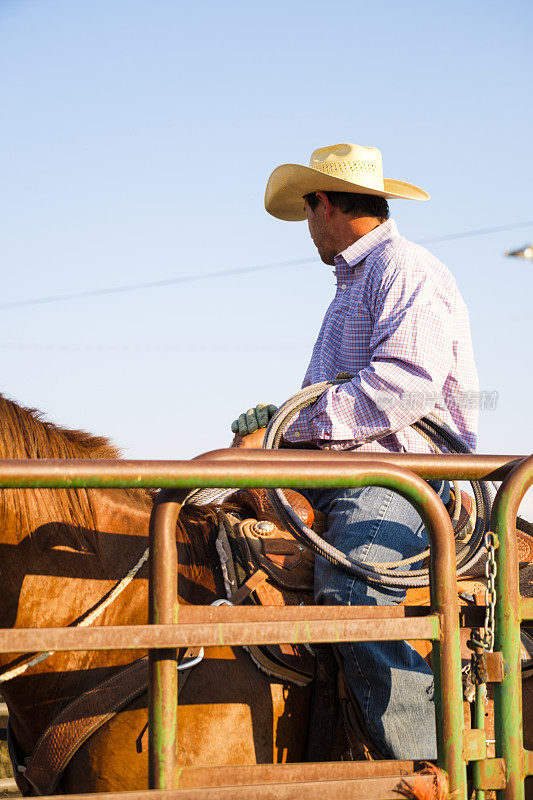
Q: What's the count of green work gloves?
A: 1